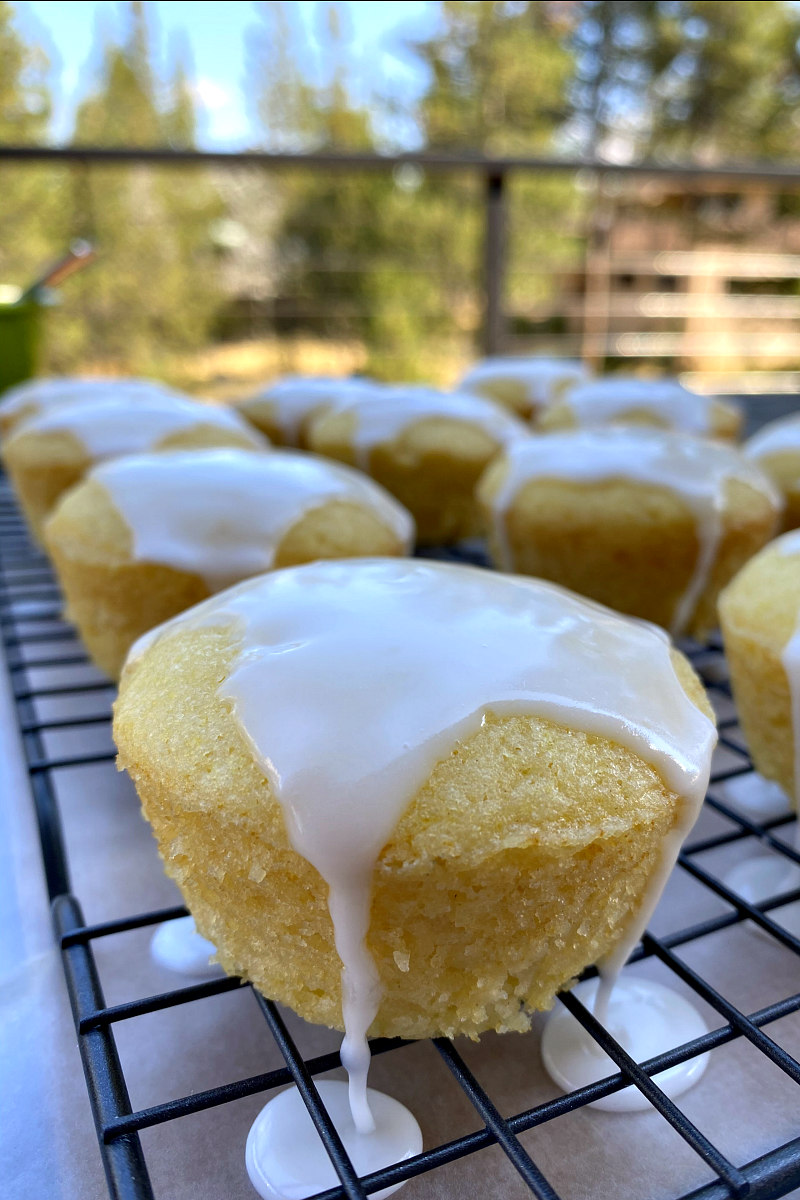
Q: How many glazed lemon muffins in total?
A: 11